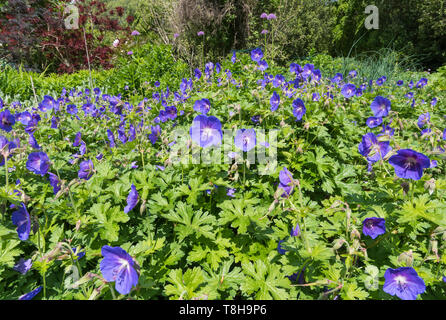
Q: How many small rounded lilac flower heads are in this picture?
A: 7